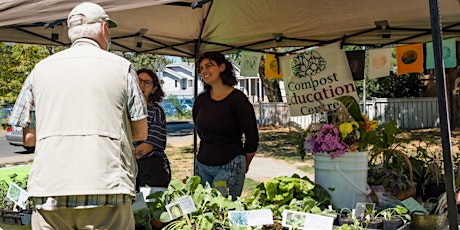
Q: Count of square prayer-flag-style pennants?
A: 6